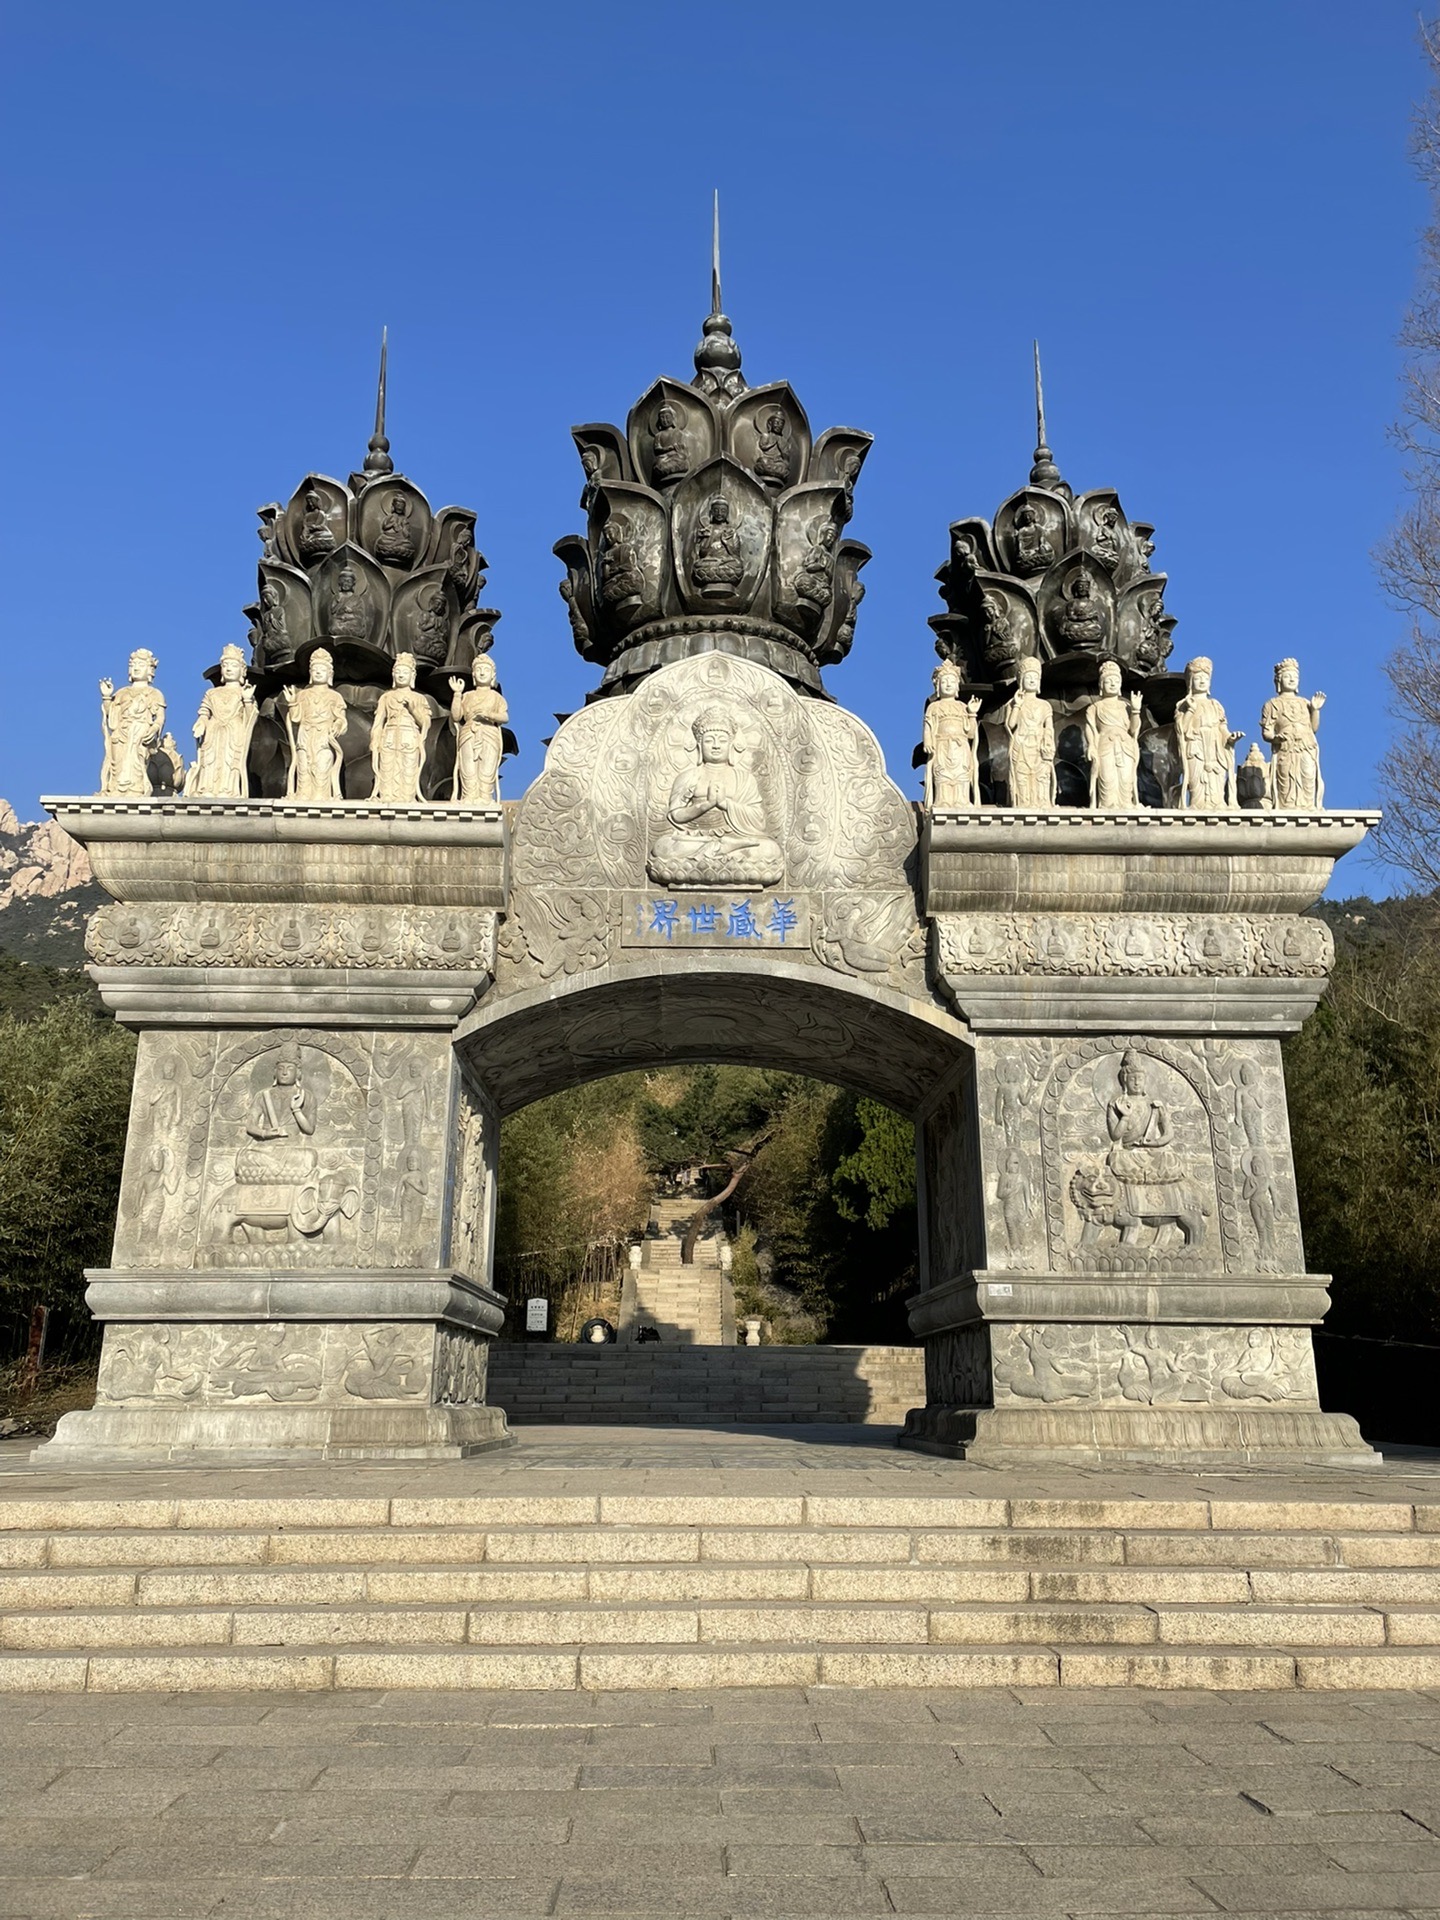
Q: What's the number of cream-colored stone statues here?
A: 10